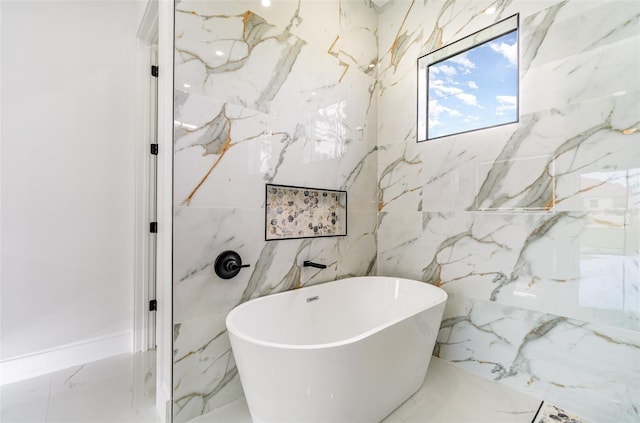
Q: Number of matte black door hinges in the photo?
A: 4